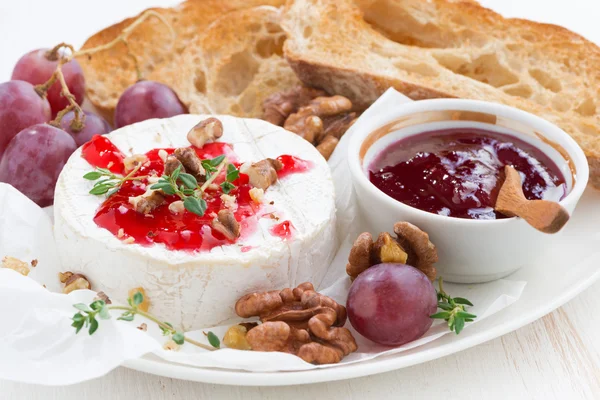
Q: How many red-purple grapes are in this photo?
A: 6